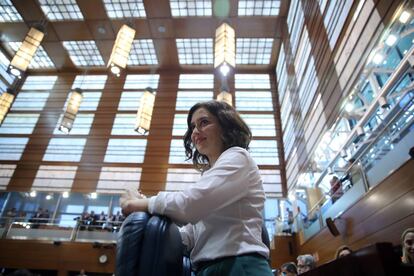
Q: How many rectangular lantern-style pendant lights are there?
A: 7